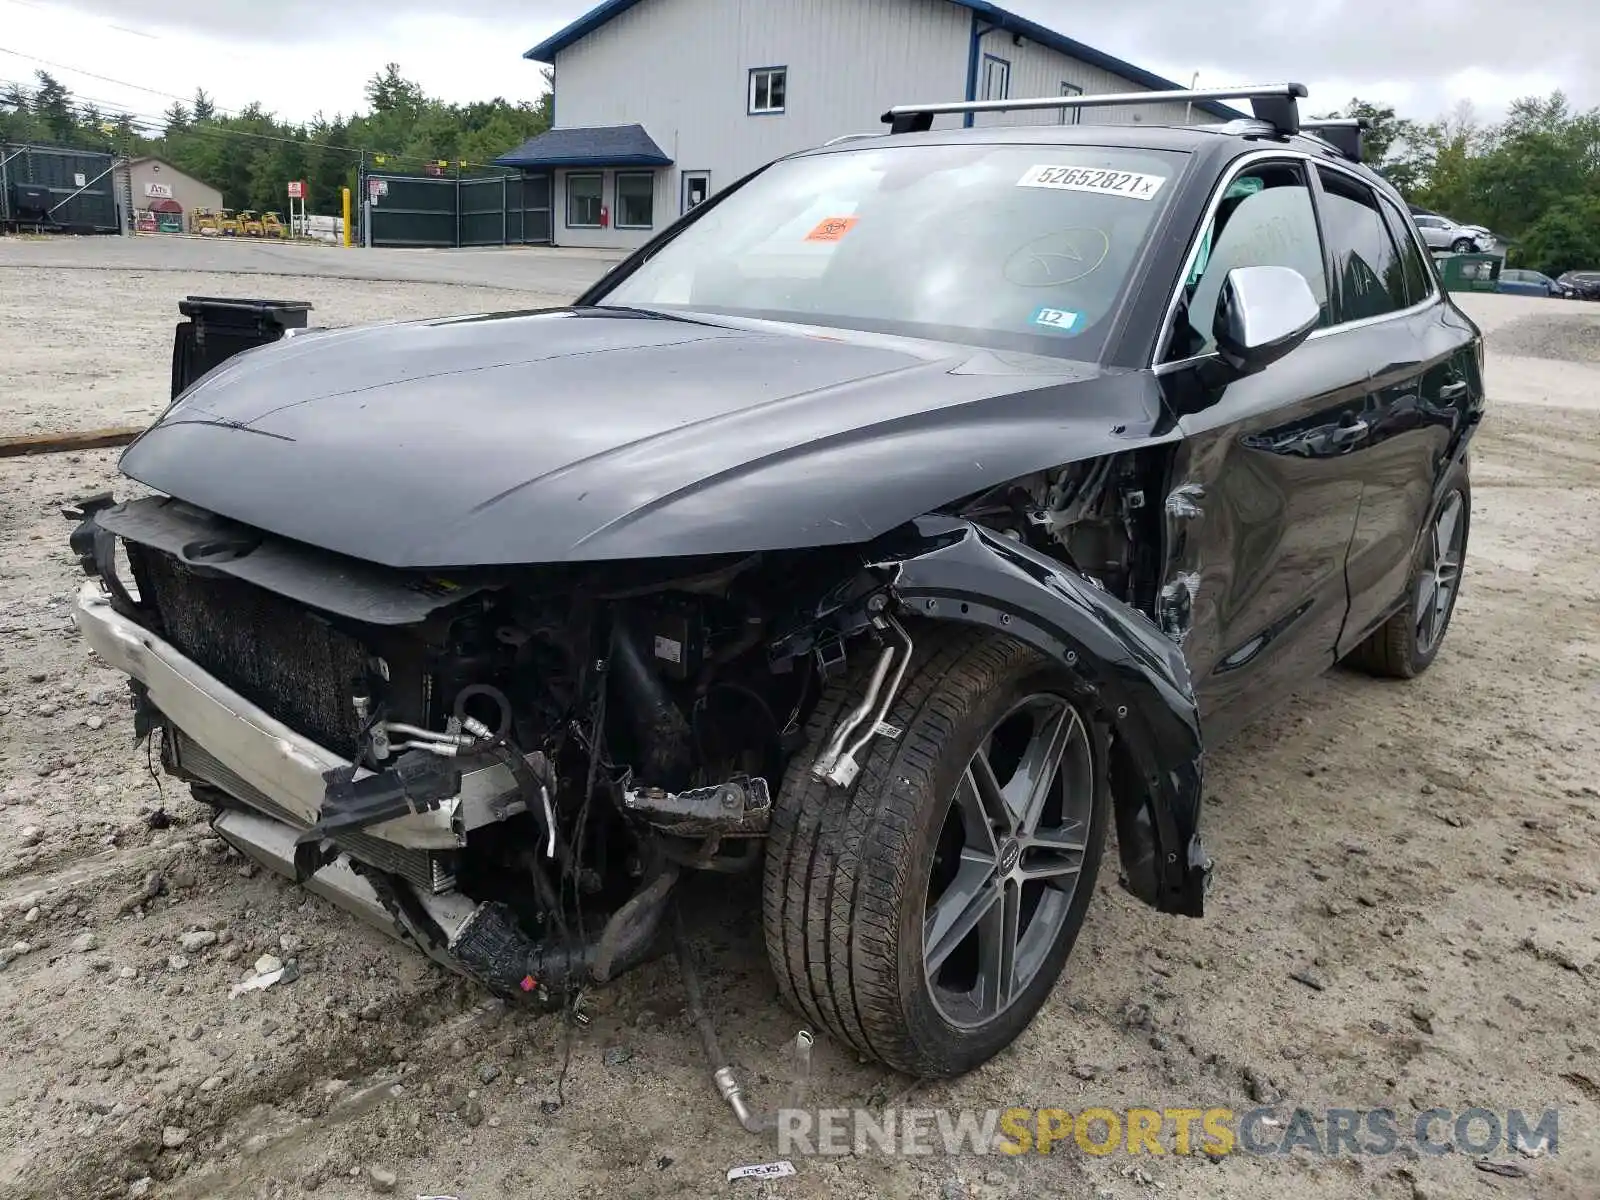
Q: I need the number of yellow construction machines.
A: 4